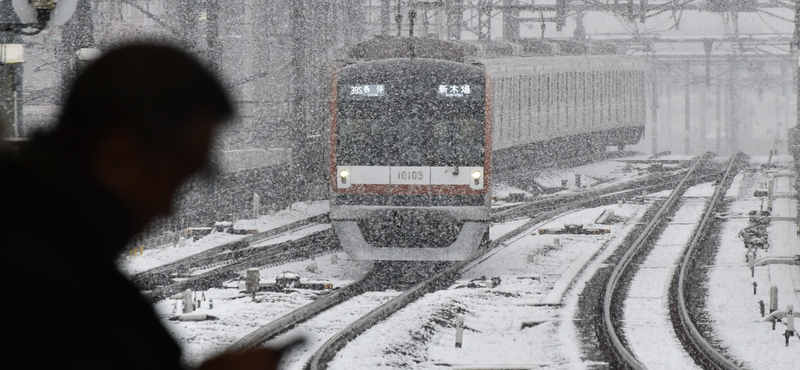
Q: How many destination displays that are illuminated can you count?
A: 2